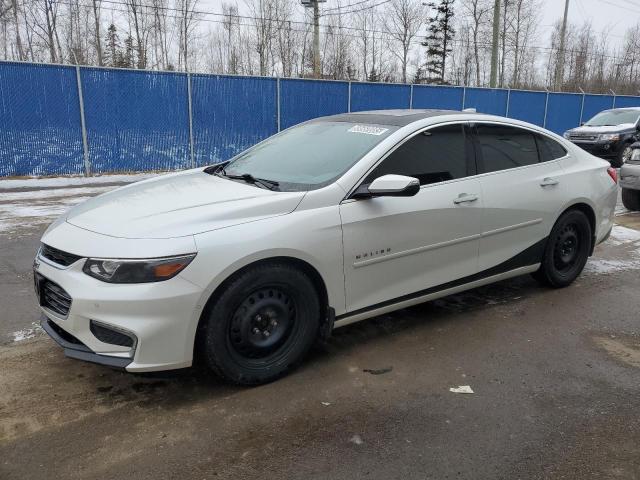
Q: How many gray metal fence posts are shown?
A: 10